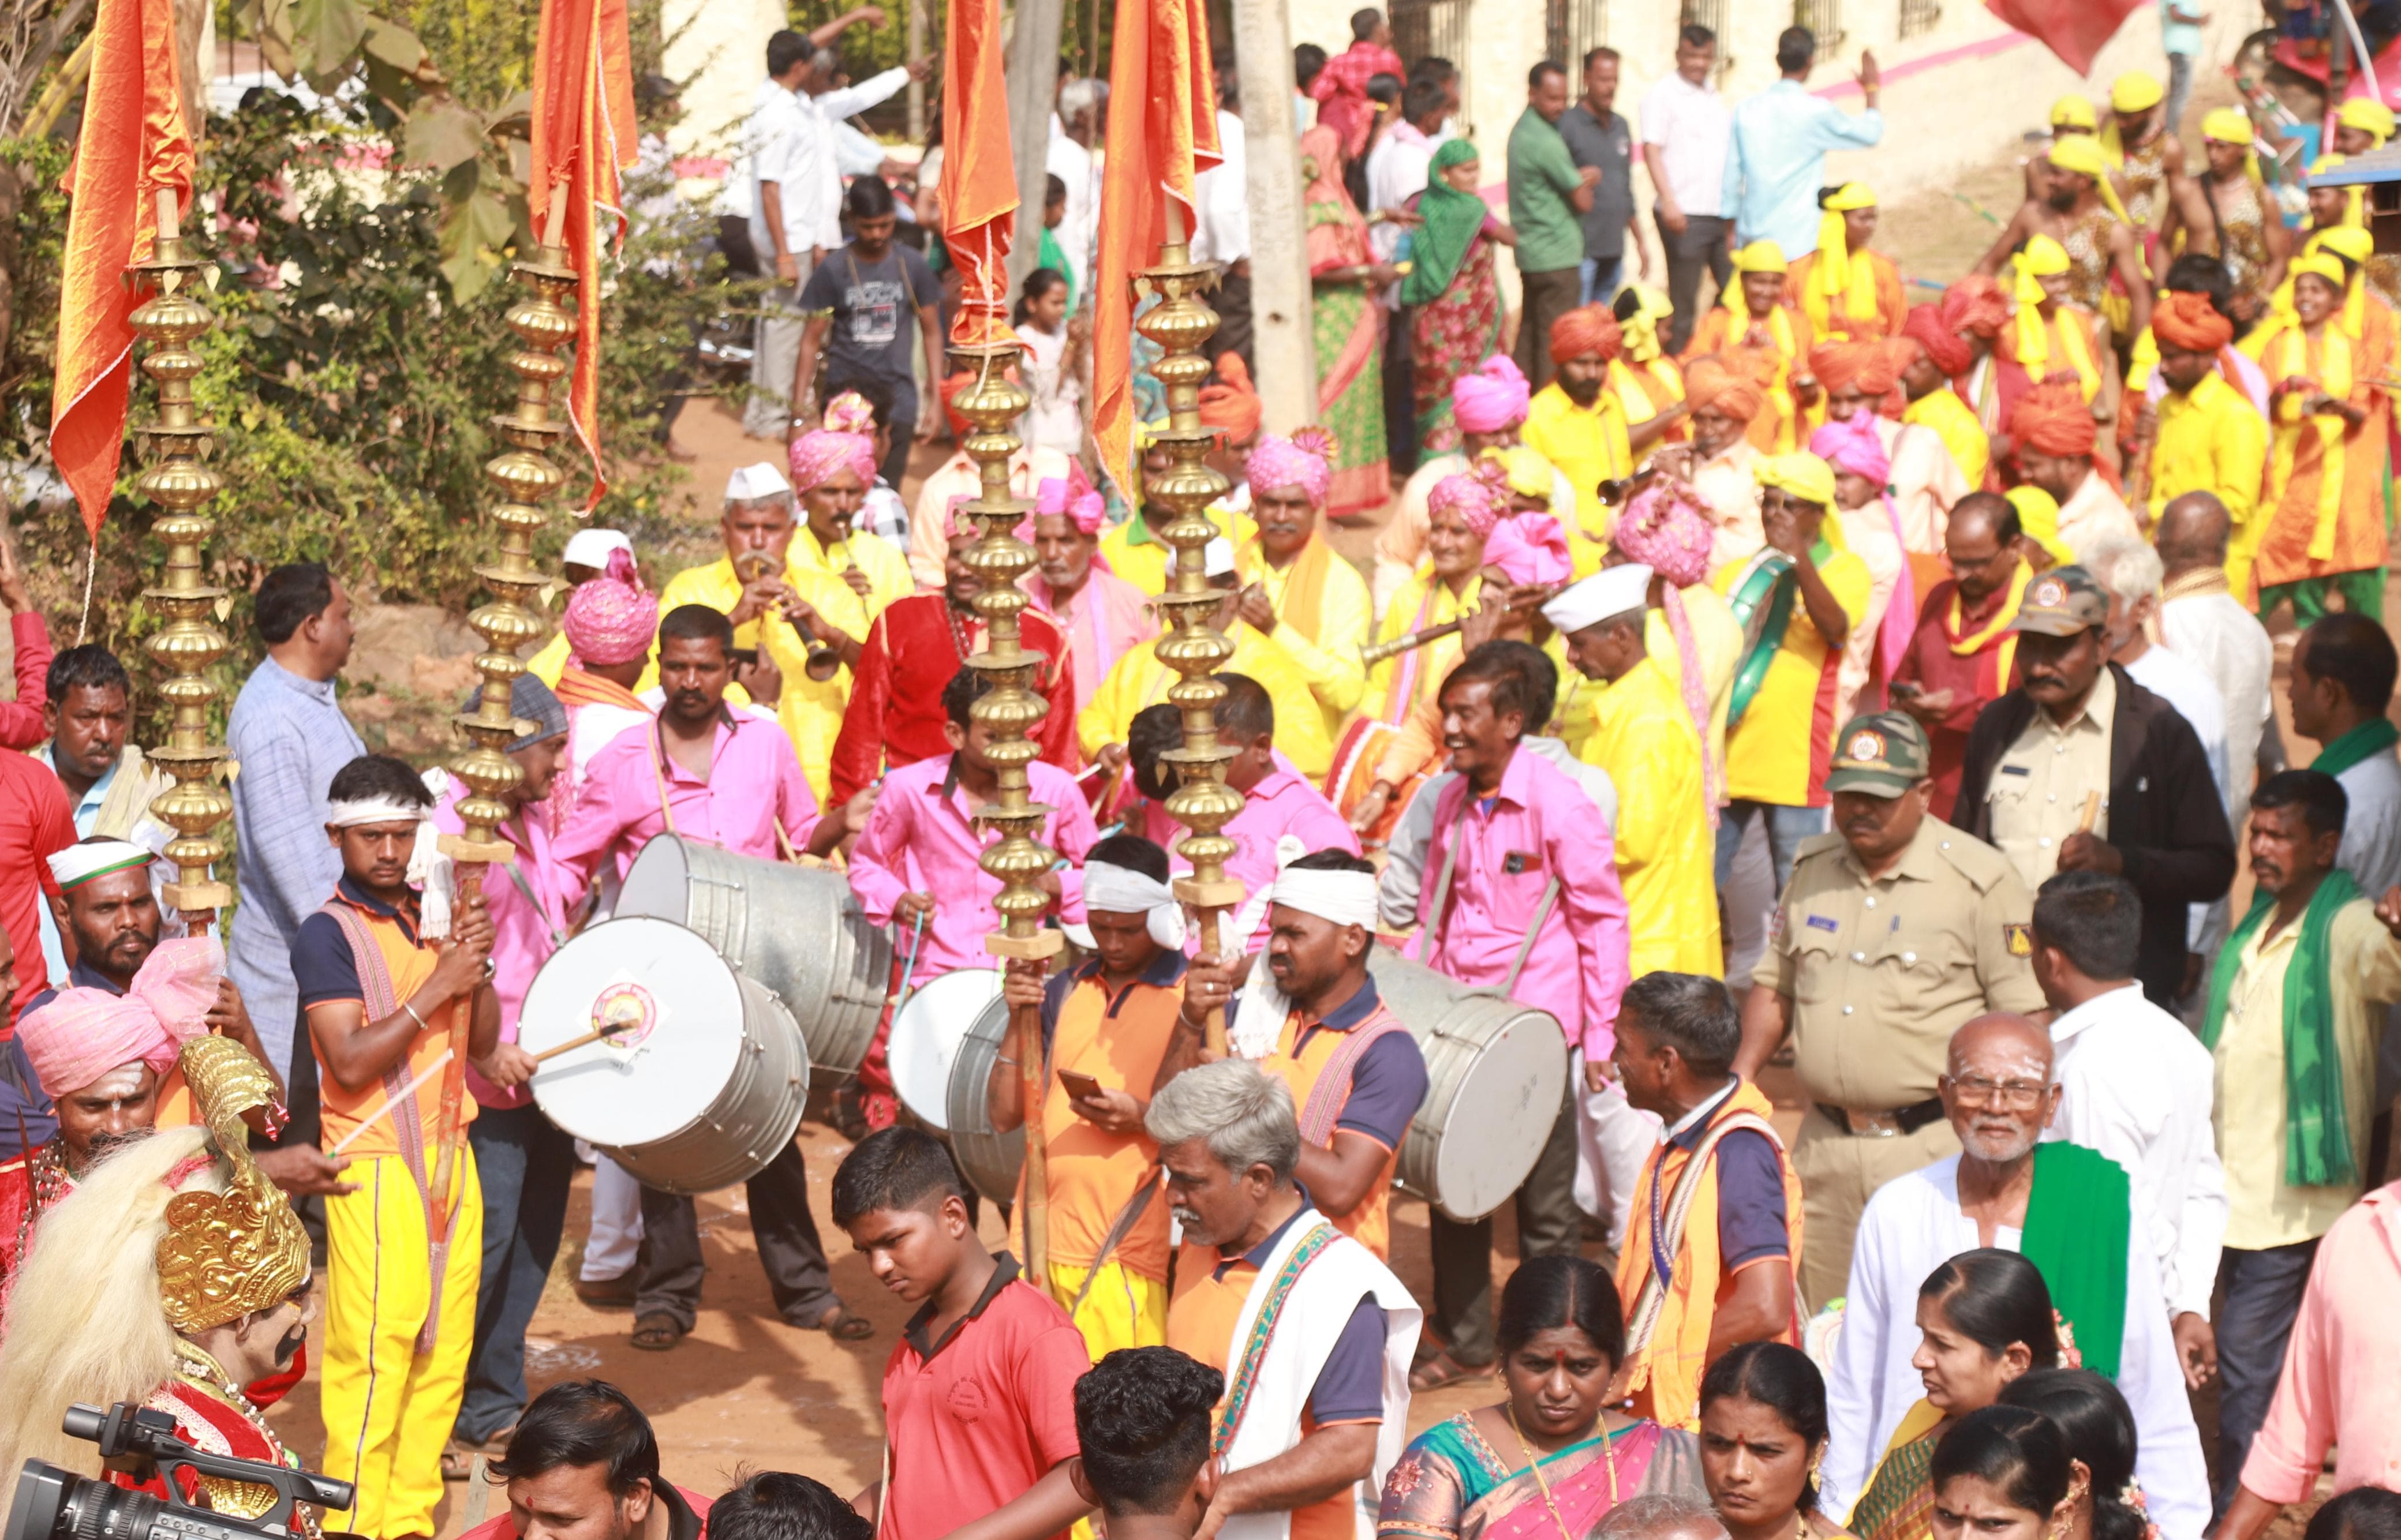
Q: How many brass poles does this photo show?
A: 4